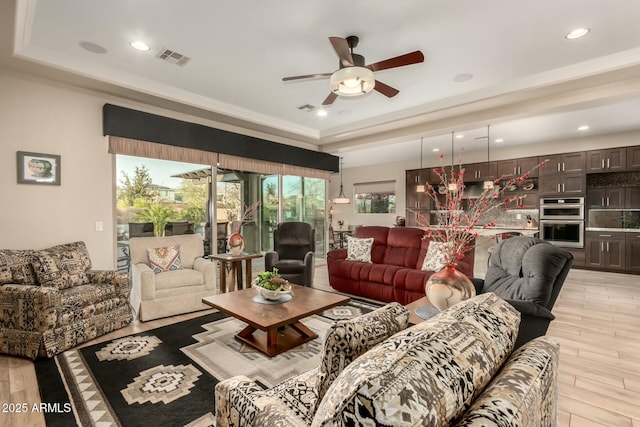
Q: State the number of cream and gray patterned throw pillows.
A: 2